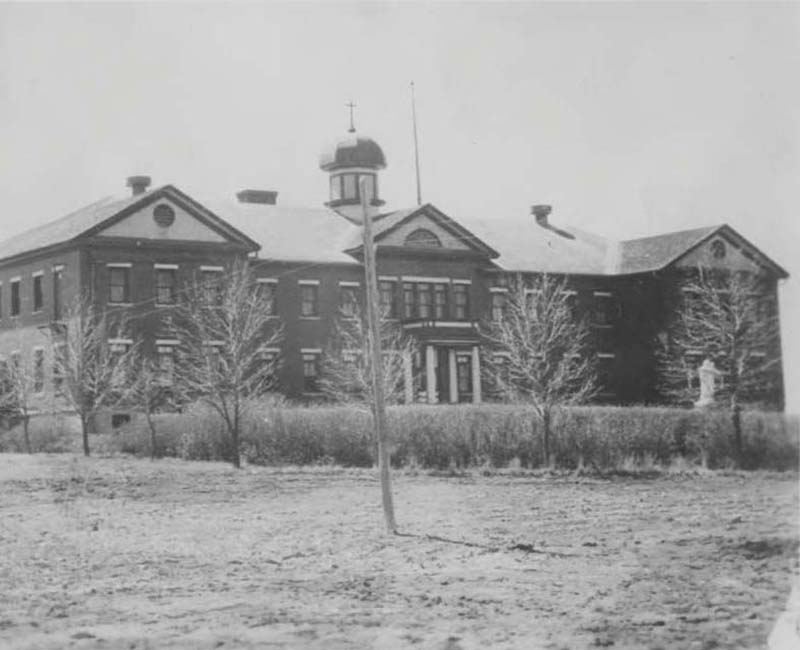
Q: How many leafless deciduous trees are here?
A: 7